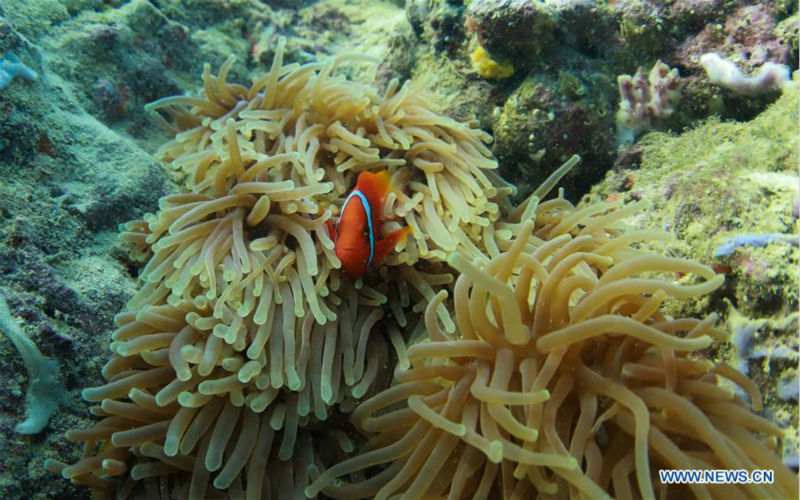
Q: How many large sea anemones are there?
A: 2